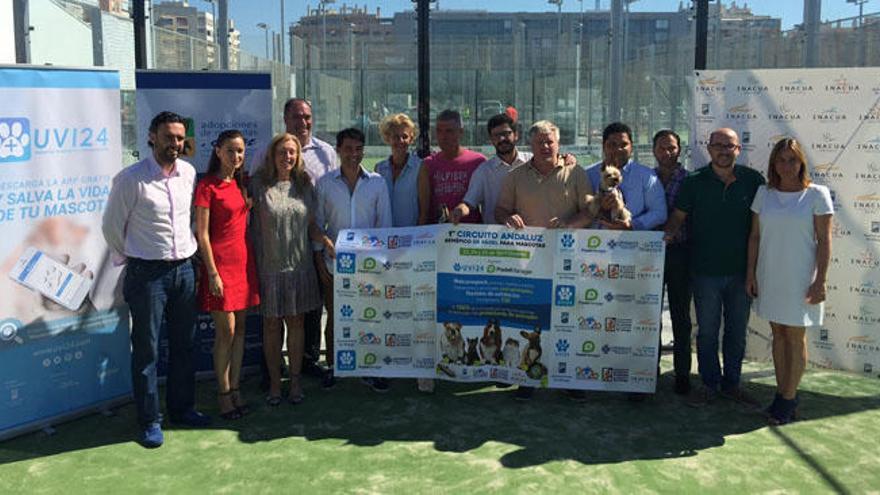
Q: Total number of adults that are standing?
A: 13